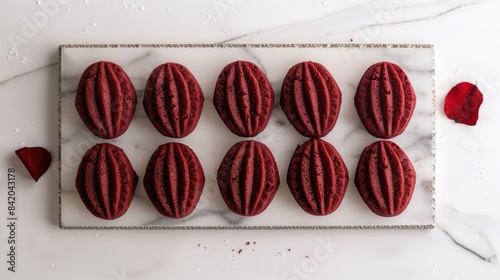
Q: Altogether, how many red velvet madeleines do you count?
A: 10